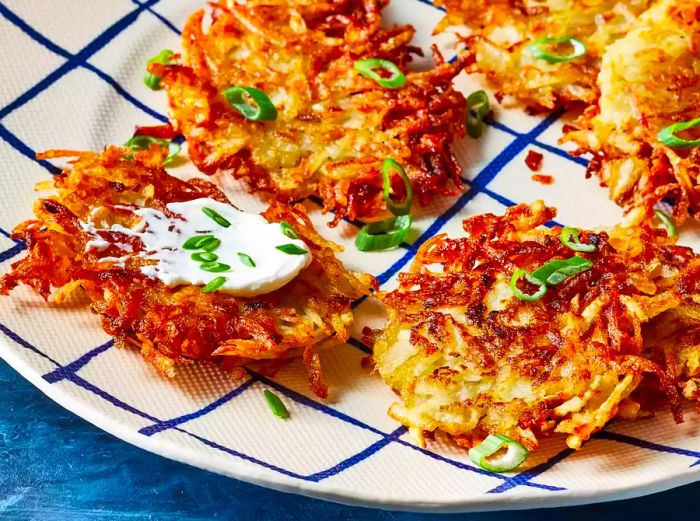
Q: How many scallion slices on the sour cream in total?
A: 9